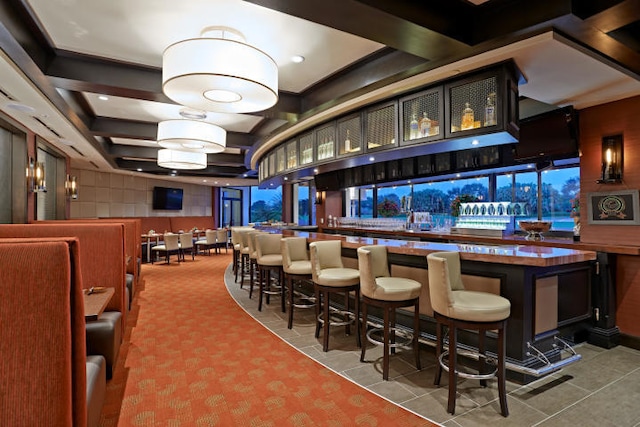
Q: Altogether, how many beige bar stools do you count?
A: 8